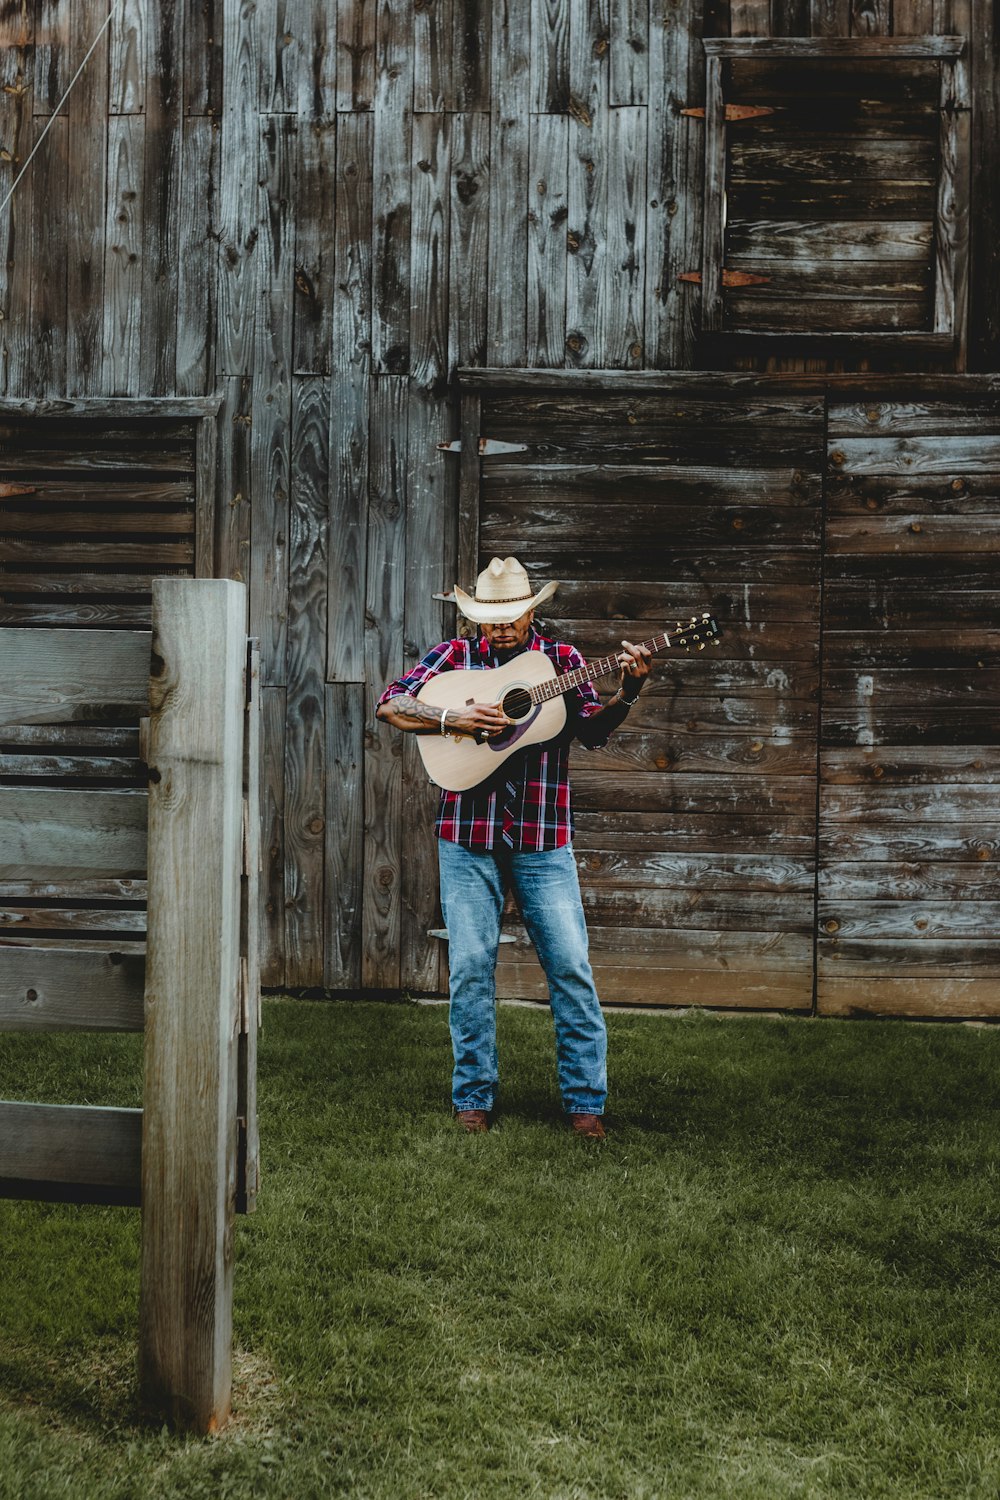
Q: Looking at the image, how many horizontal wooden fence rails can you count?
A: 4